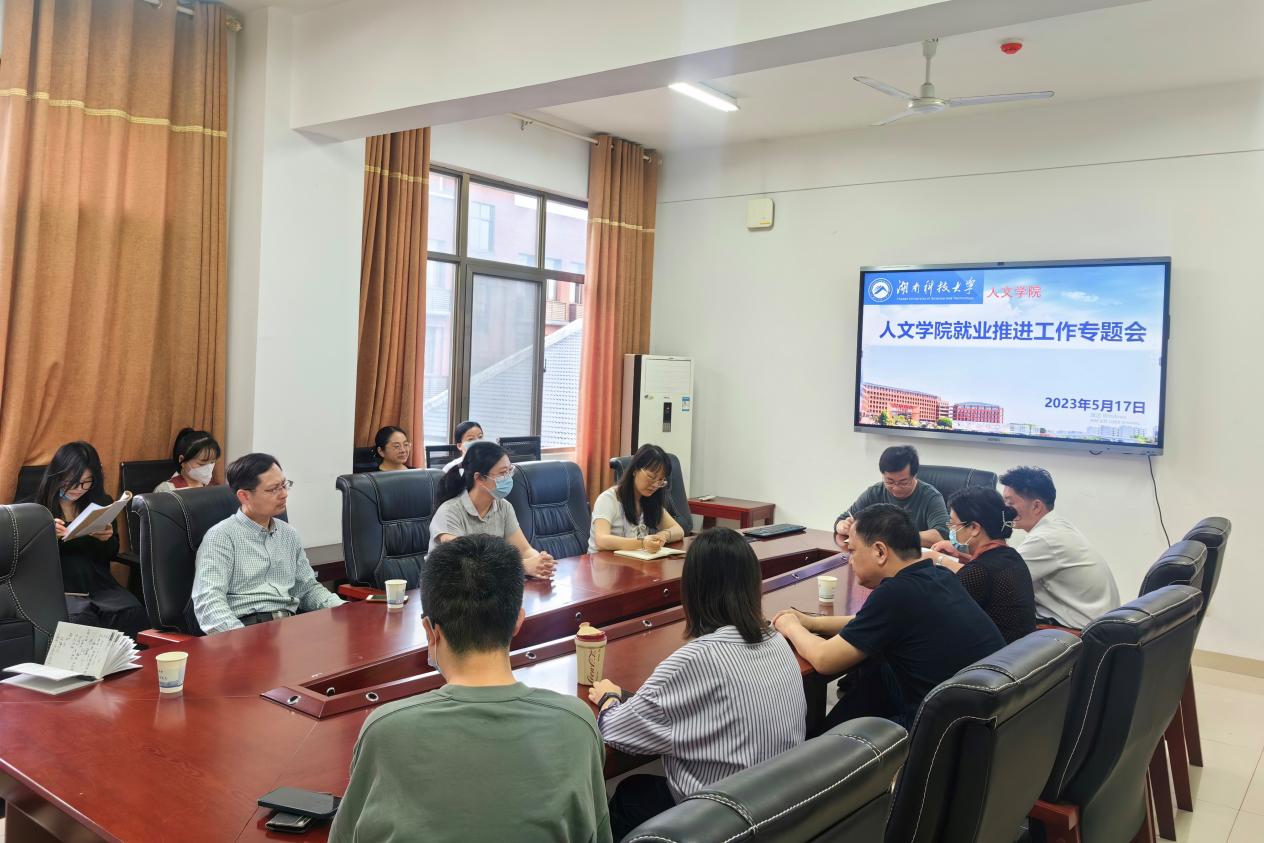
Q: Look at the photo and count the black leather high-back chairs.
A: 11